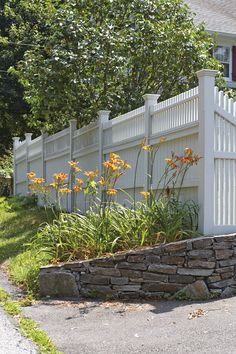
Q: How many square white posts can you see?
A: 7